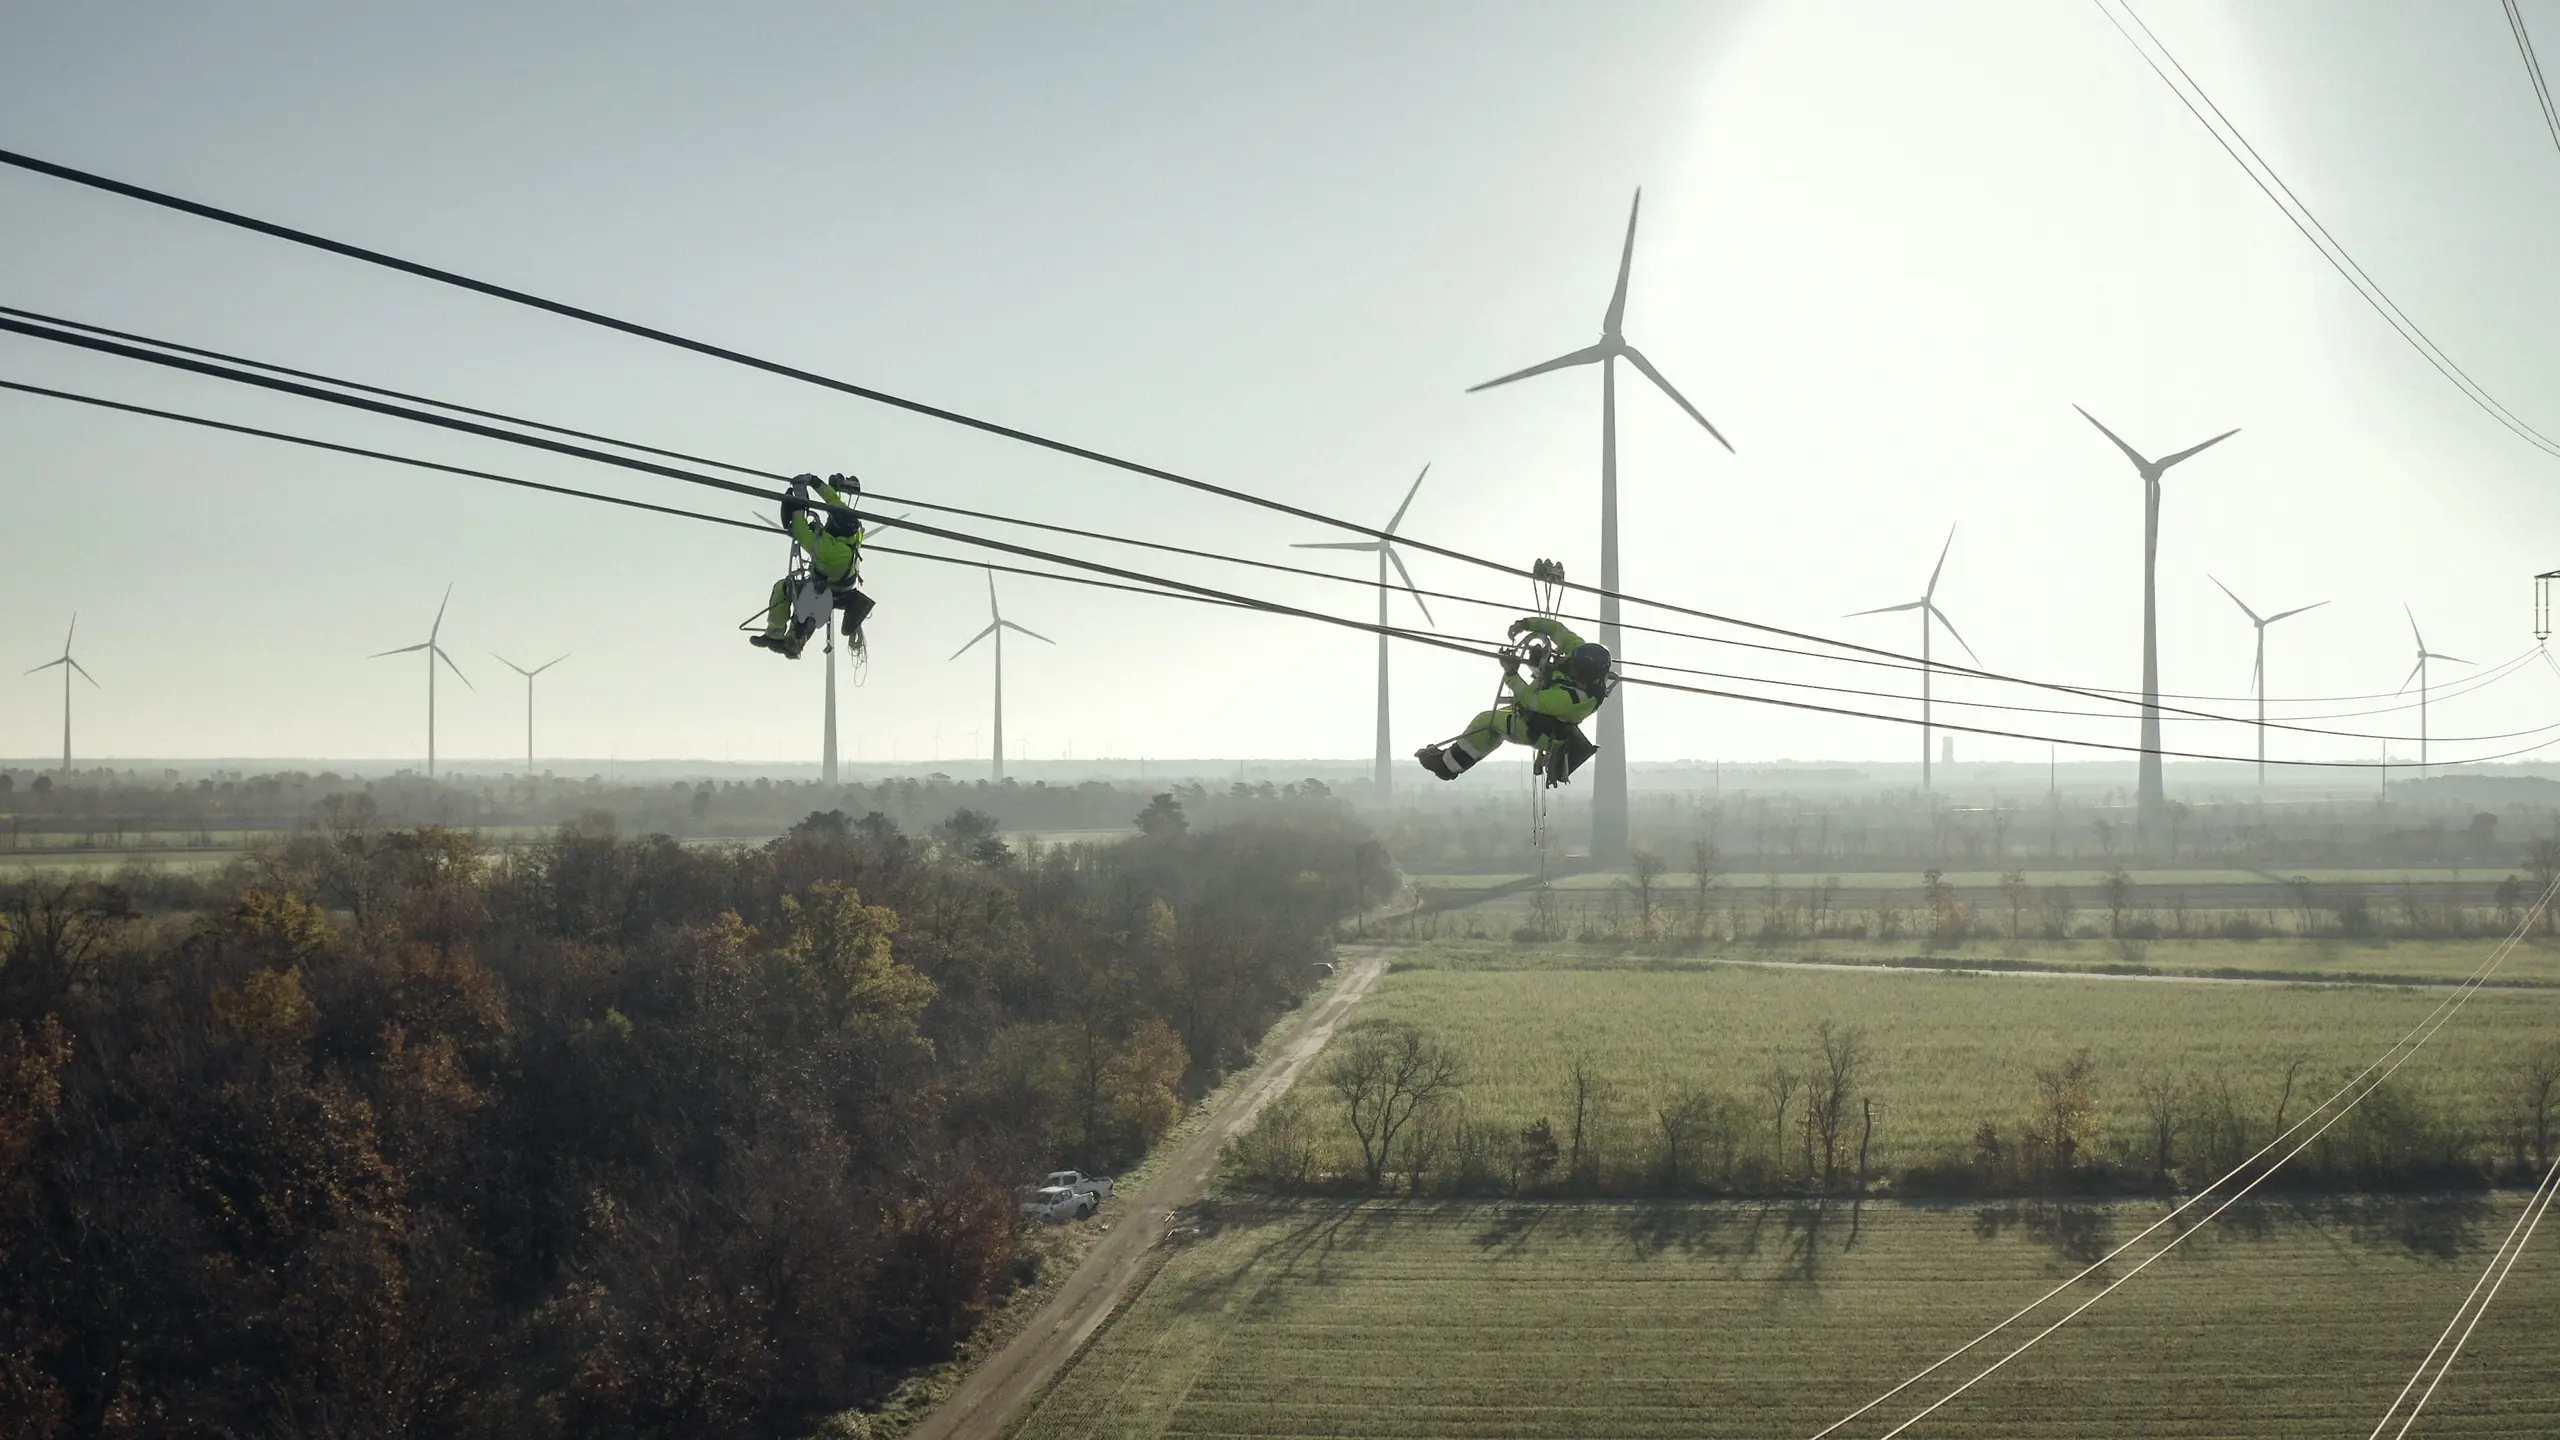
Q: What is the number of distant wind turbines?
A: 11